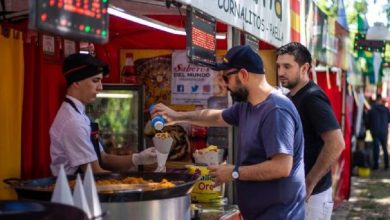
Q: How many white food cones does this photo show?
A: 4